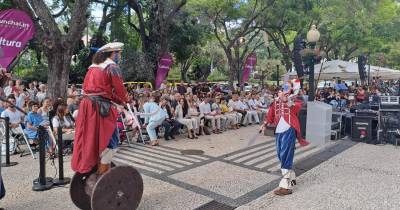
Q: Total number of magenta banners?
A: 3